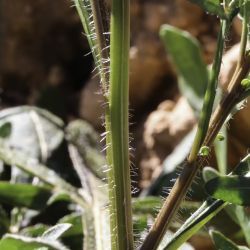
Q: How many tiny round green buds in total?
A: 3